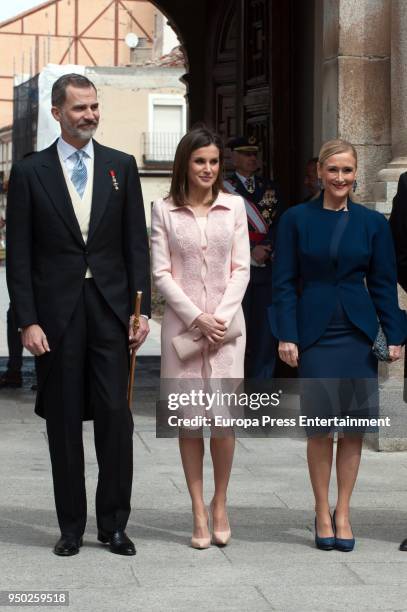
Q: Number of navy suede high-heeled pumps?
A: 2